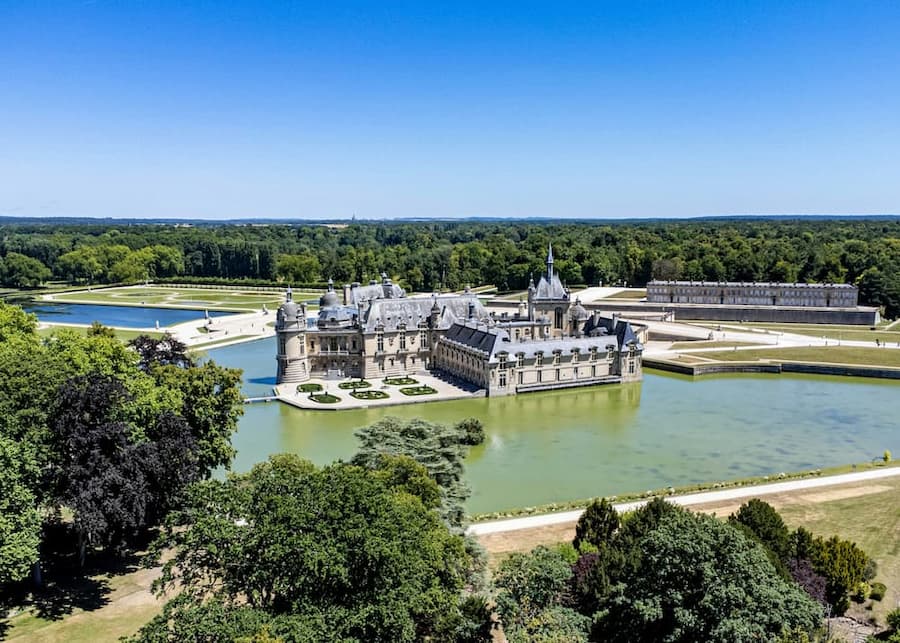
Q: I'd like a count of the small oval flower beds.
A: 6